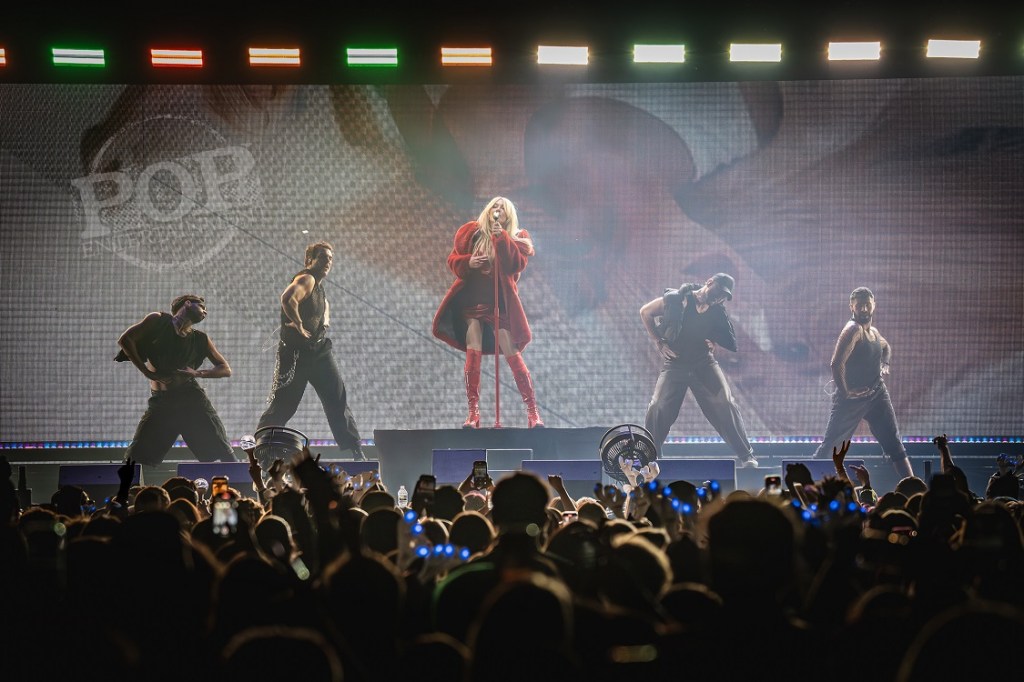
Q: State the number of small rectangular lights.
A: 11